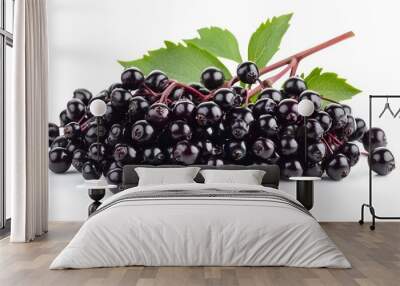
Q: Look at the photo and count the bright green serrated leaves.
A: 4